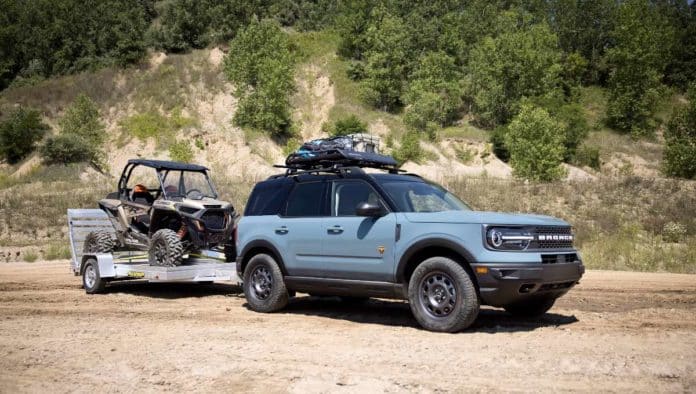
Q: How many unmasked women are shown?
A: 0